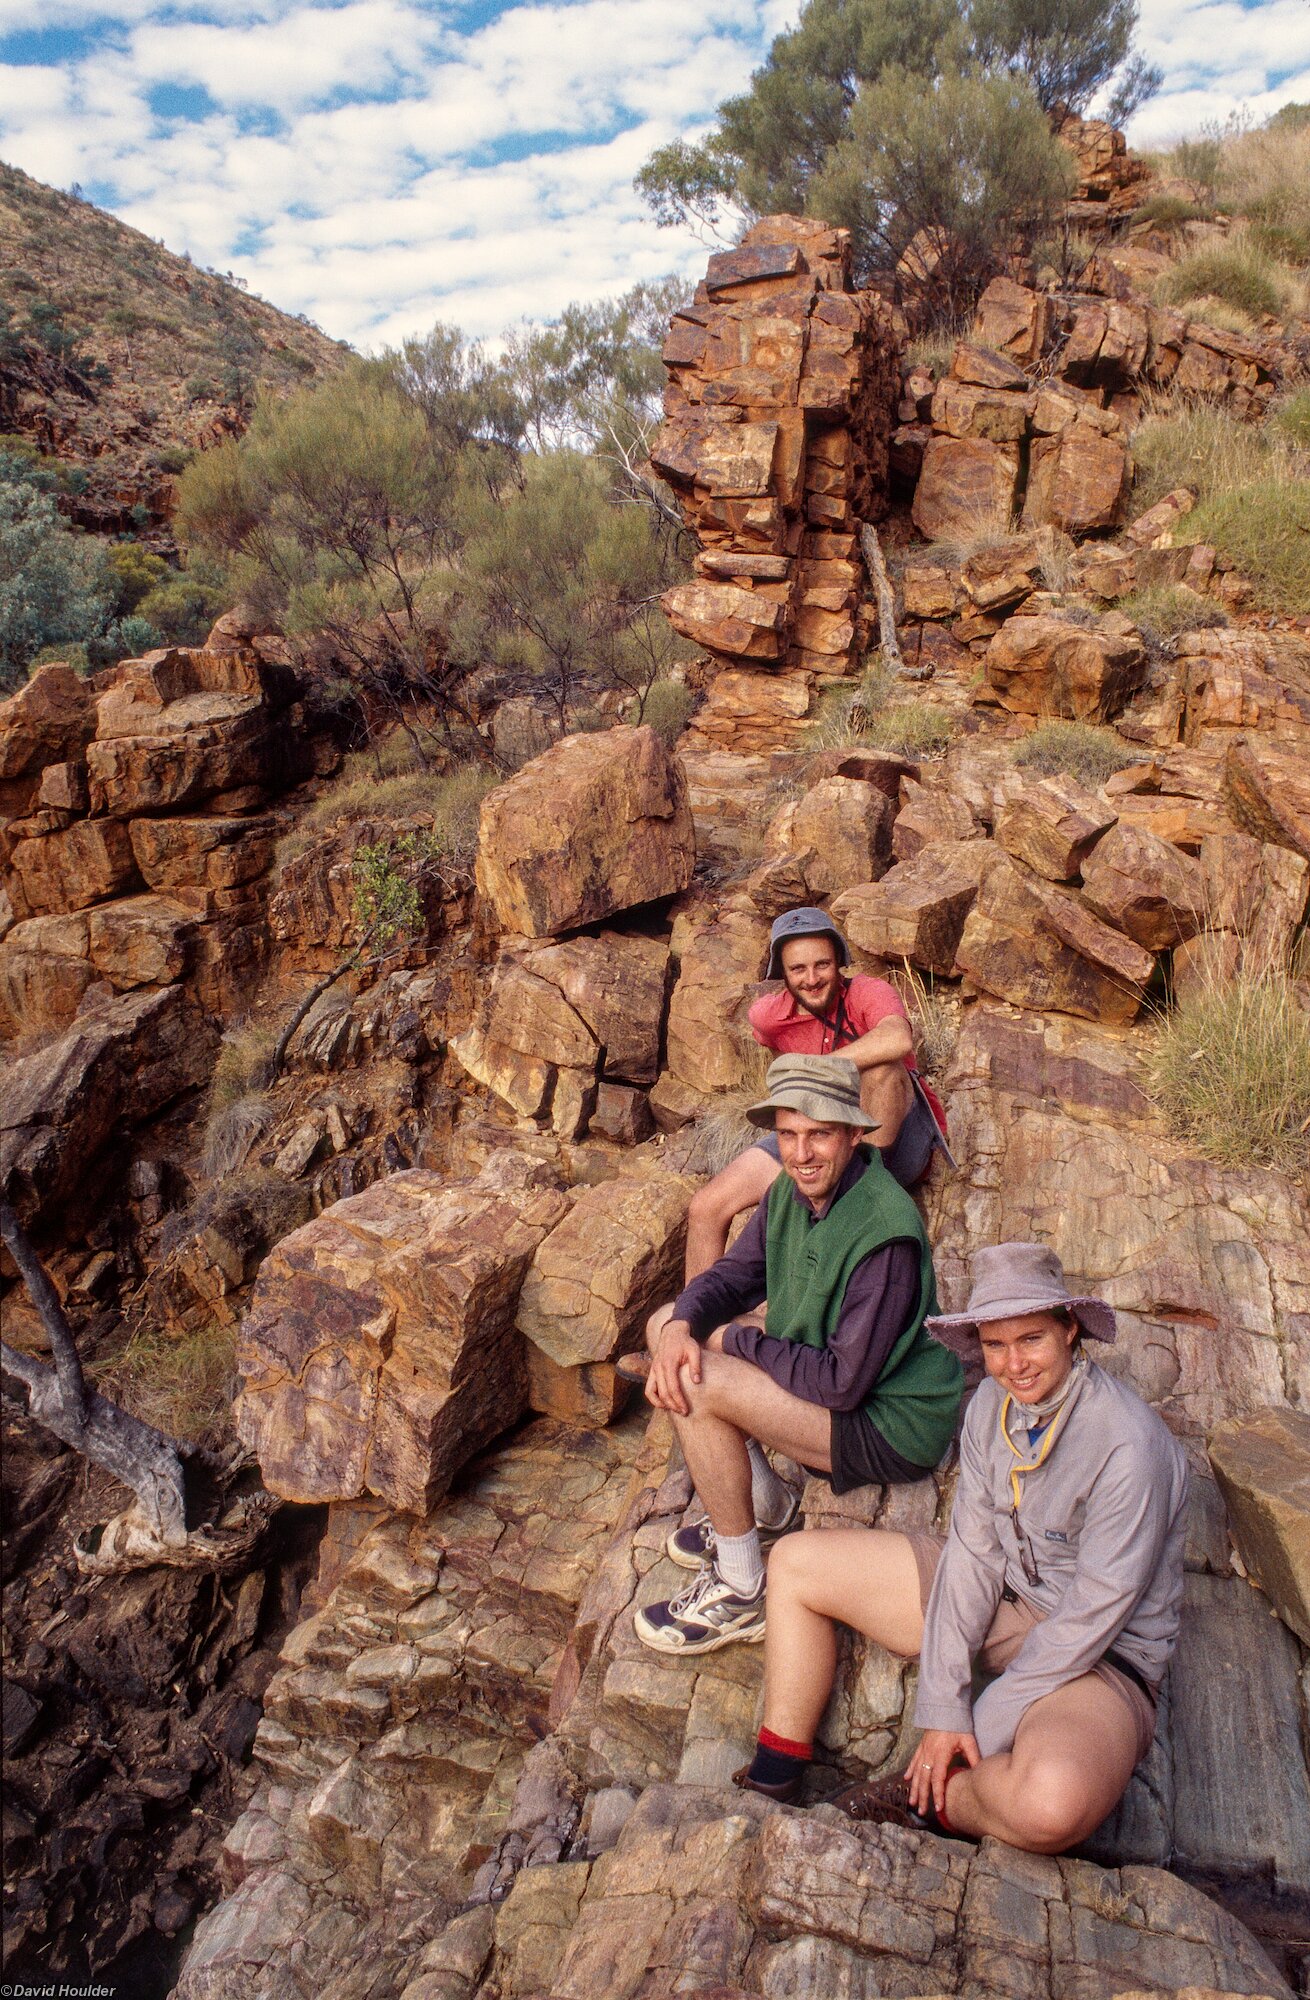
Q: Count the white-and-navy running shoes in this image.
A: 2